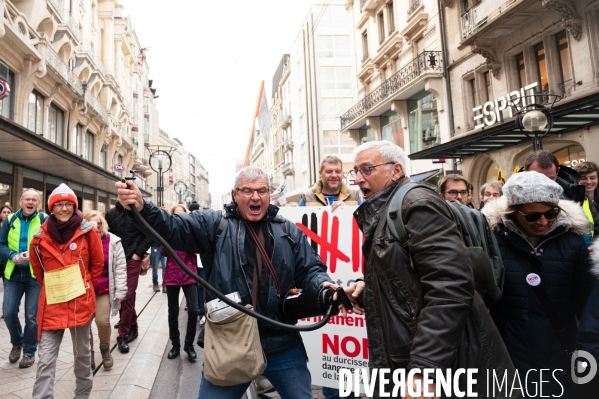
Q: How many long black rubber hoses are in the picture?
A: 1